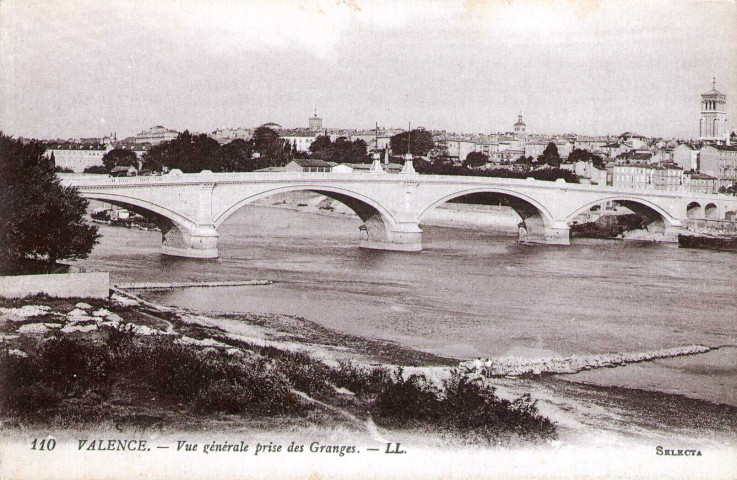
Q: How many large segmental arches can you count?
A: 4